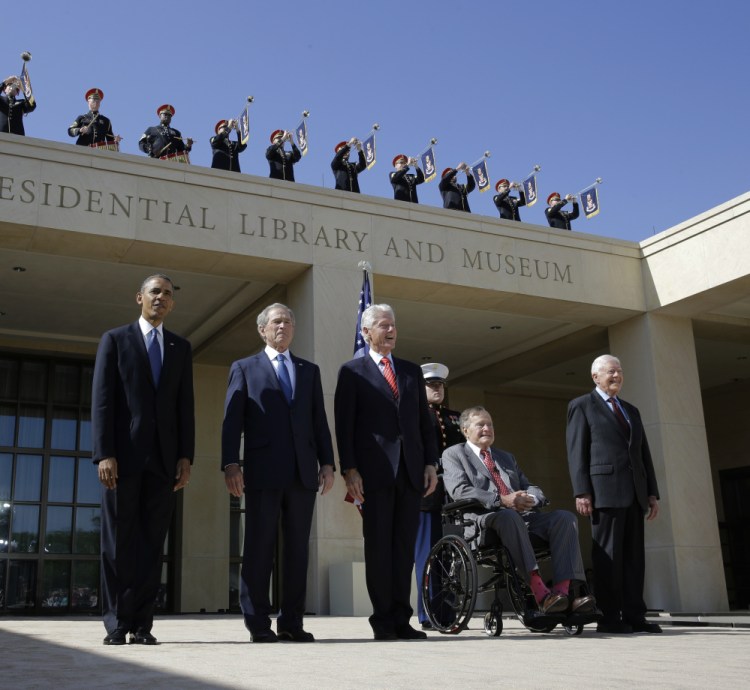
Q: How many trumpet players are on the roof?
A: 8